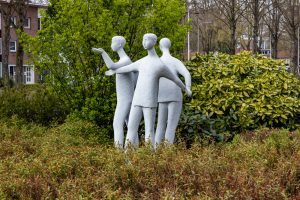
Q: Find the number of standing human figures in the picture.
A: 3